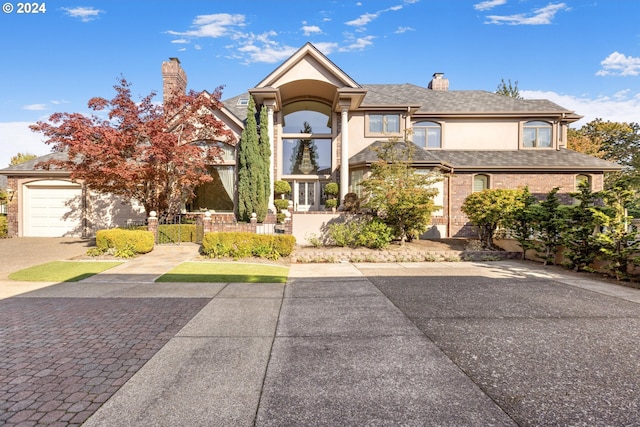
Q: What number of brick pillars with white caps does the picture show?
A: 5